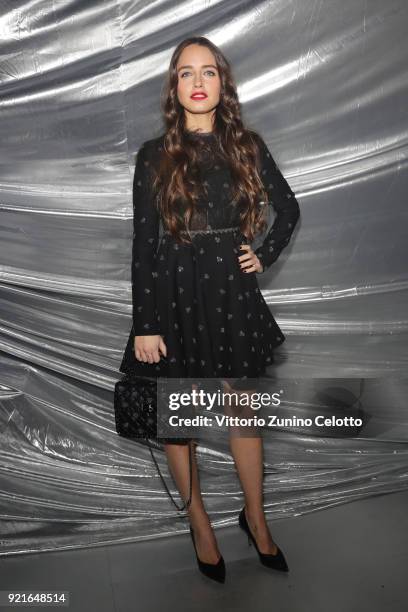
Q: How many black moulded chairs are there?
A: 0